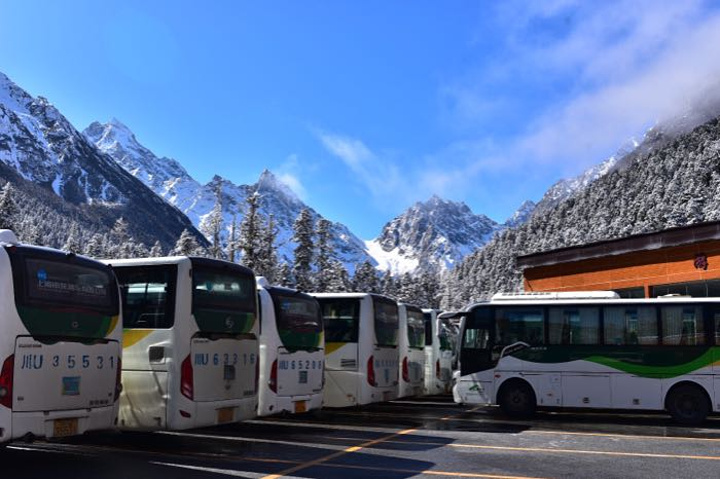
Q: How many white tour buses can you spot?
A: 7